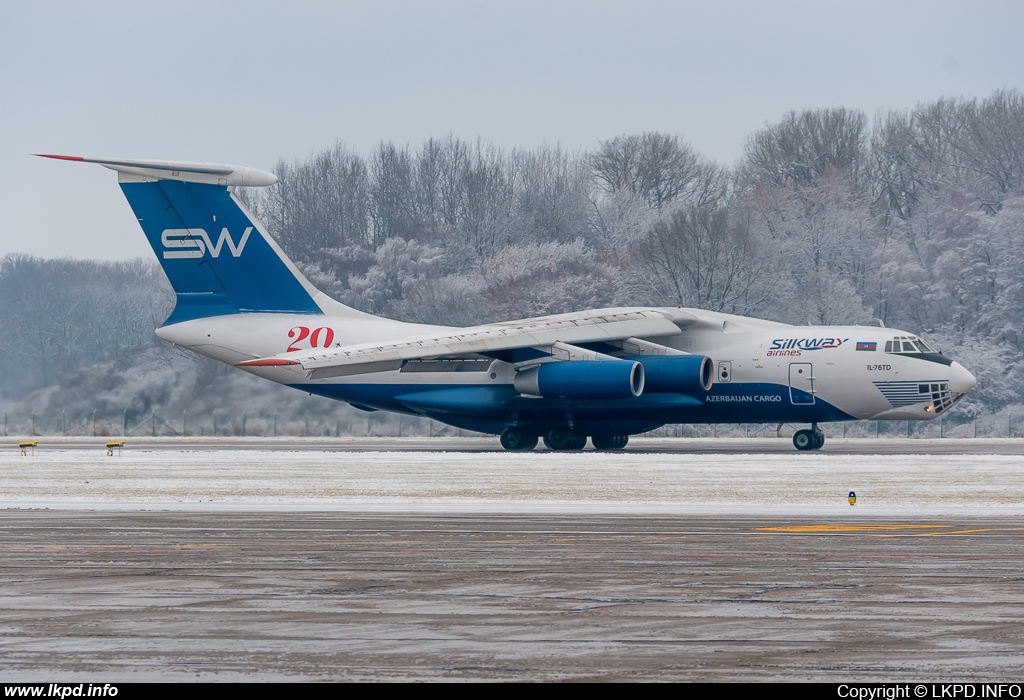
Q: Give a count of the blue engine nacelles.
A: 2